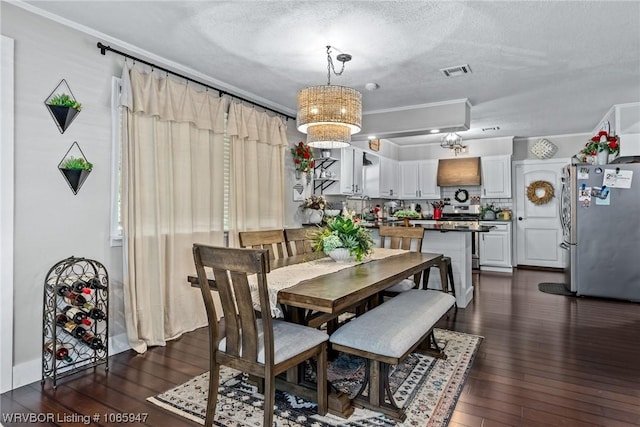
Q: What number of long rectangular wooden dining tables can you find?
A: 1